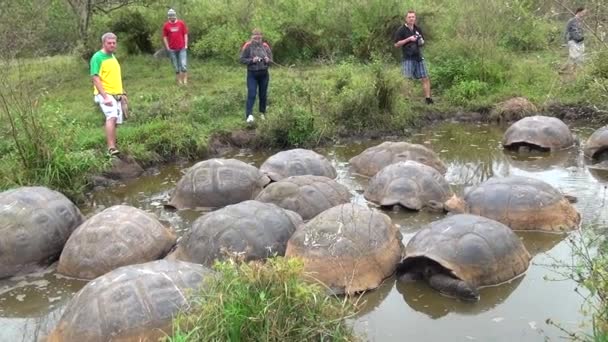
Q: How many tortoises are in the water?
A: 14